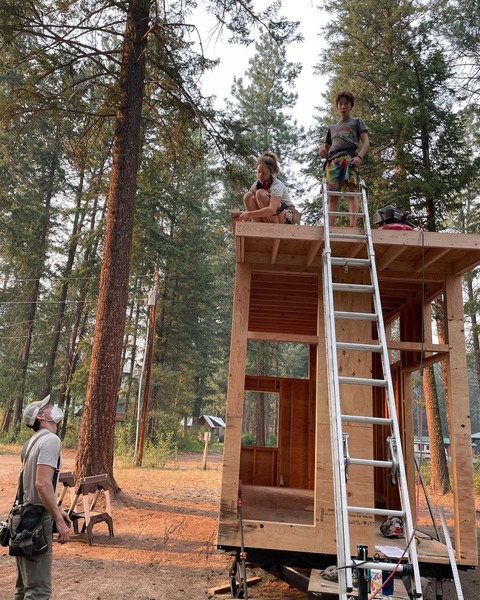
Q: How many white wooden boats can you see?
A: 0